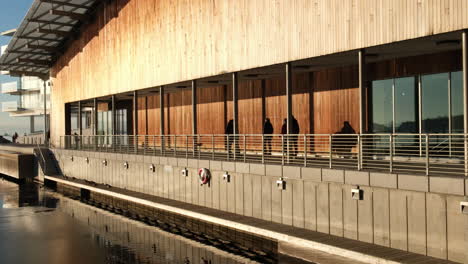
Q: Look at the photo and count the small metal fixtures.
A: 10